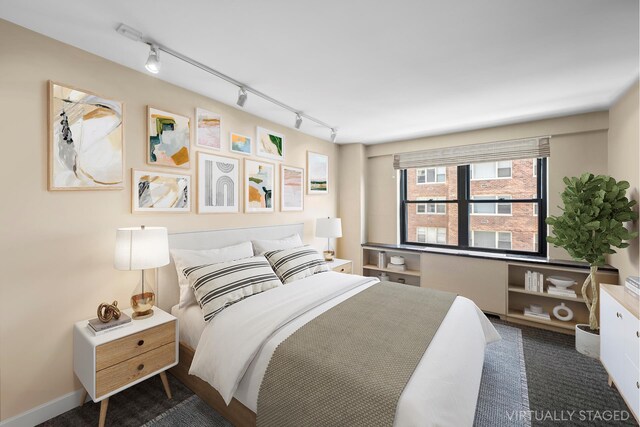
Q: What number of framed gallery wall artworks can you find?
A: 10